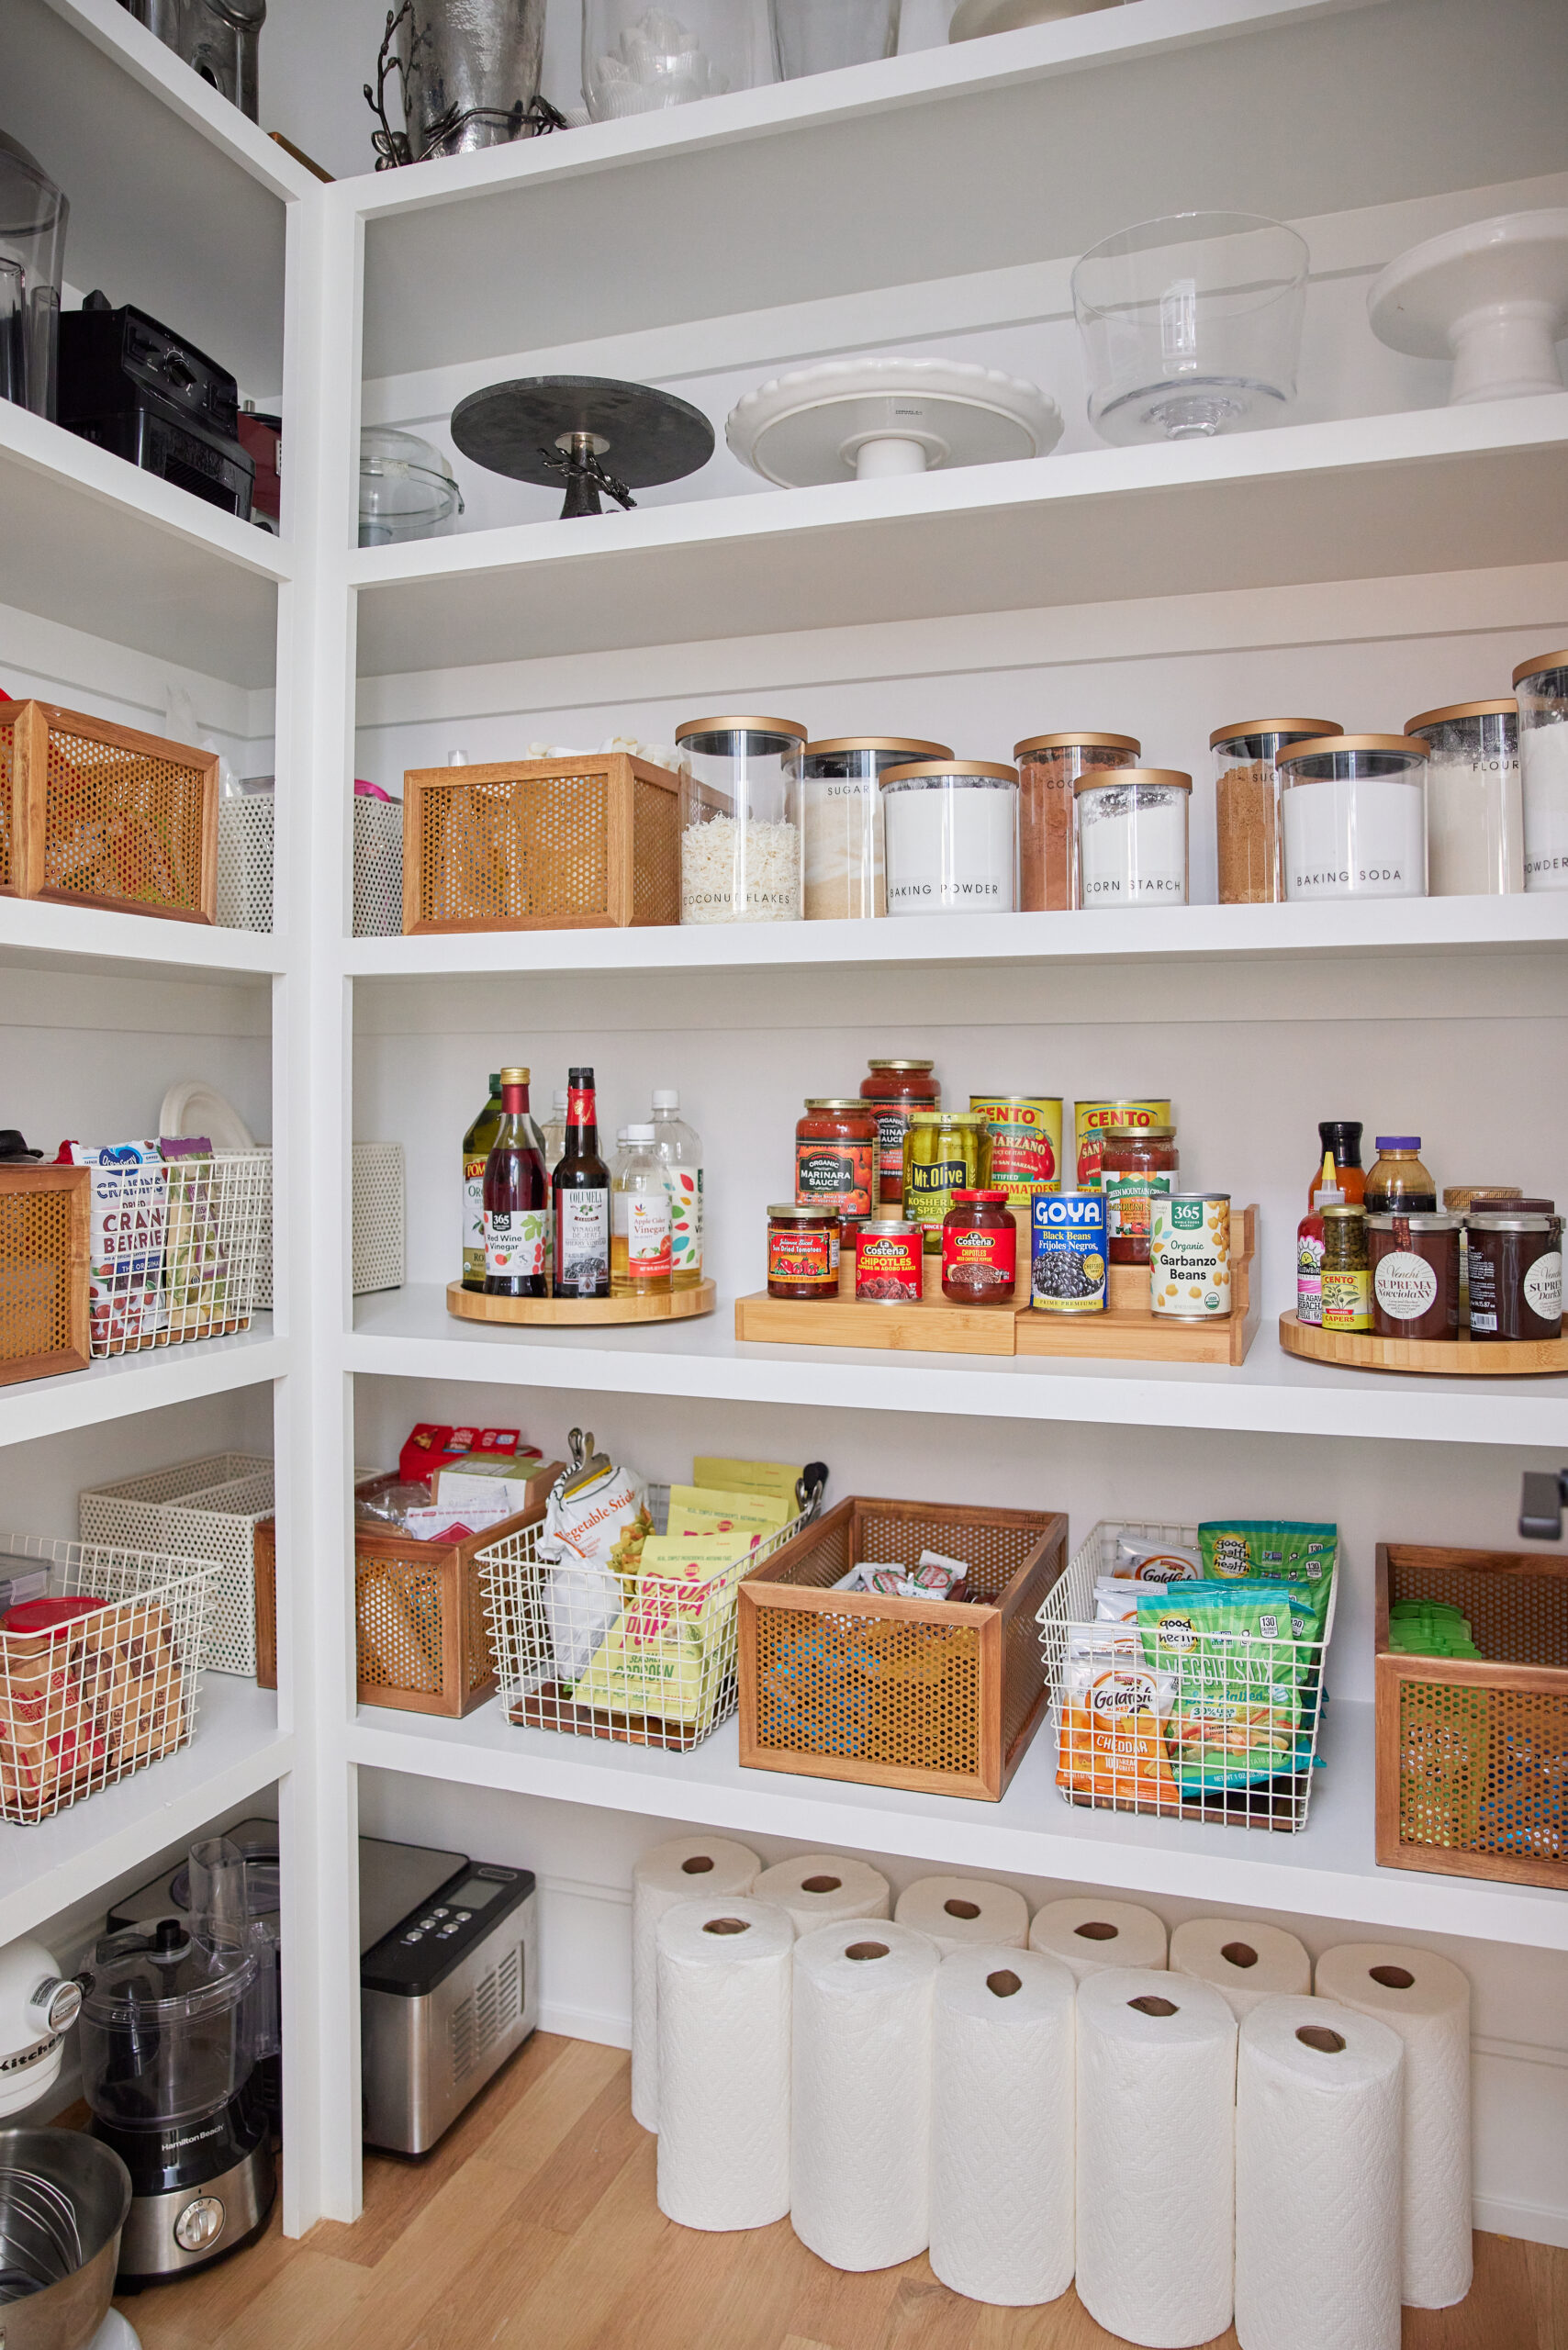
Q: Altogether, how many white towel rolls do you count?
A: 11